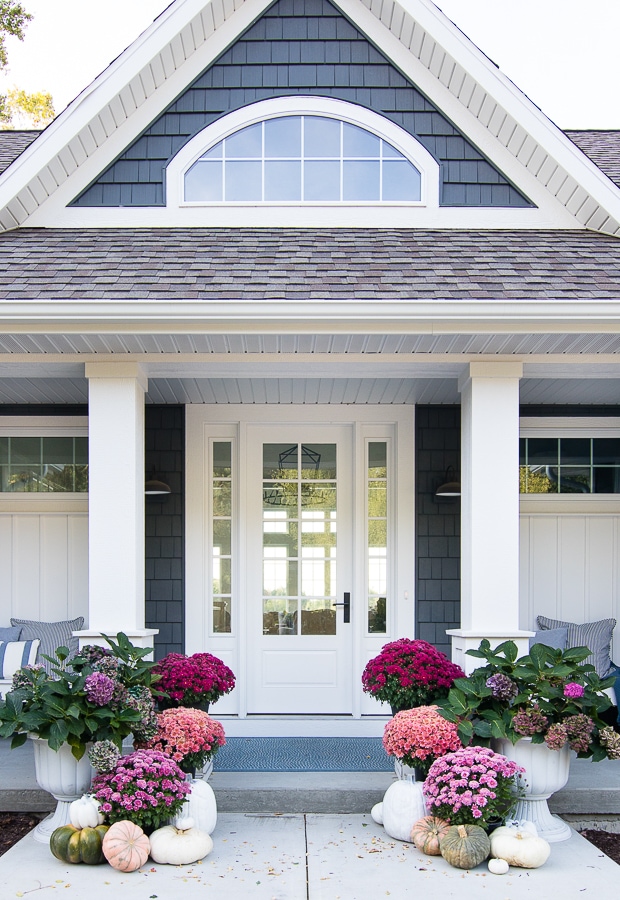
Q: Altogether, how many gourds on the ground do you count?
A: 13